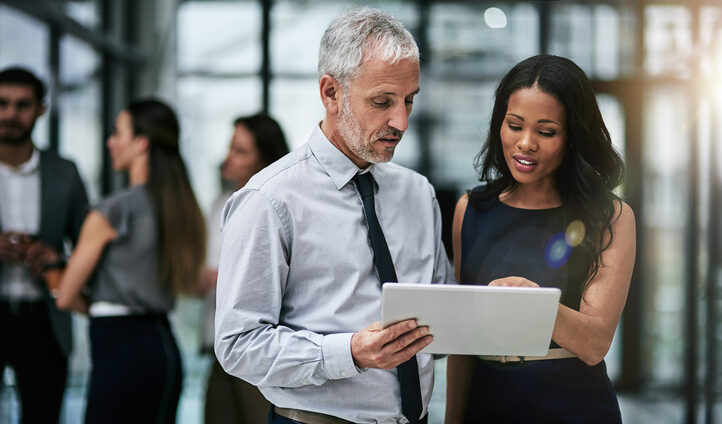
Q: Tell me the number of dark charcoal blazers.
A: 1